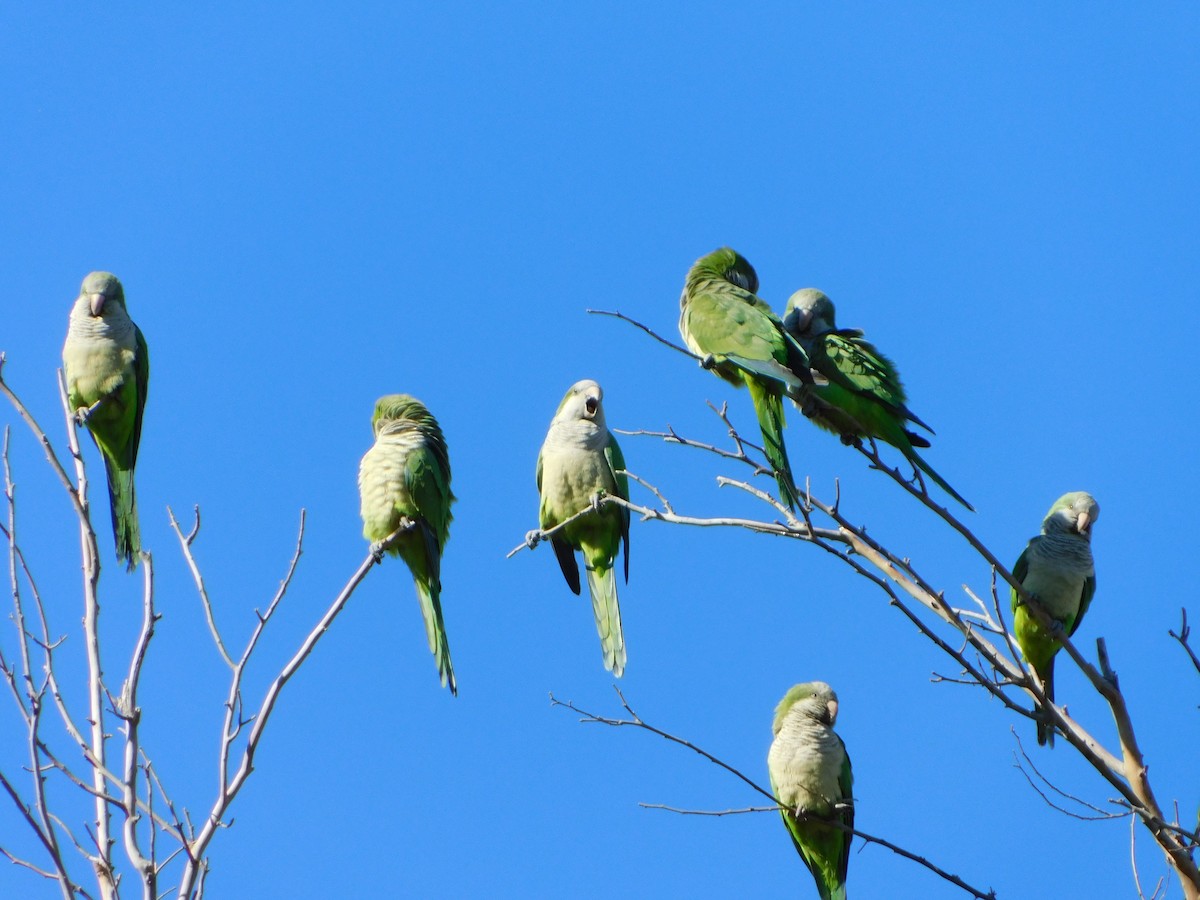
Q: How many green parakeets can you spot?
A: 7